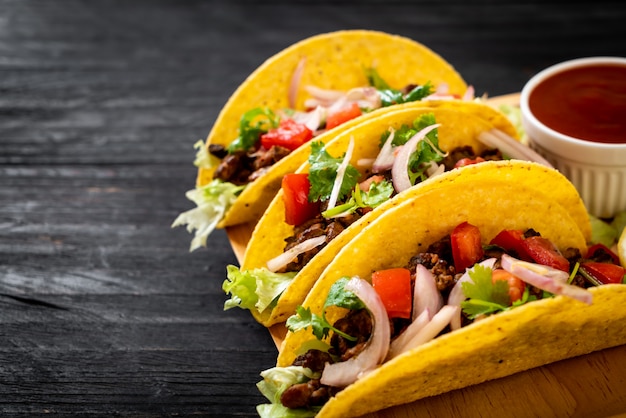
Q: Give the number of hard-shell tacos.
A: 3